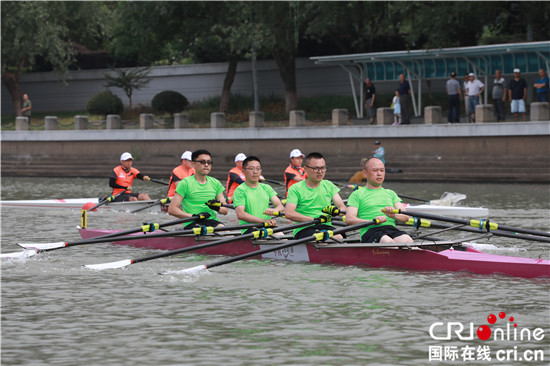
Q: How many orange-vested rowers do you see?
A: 4